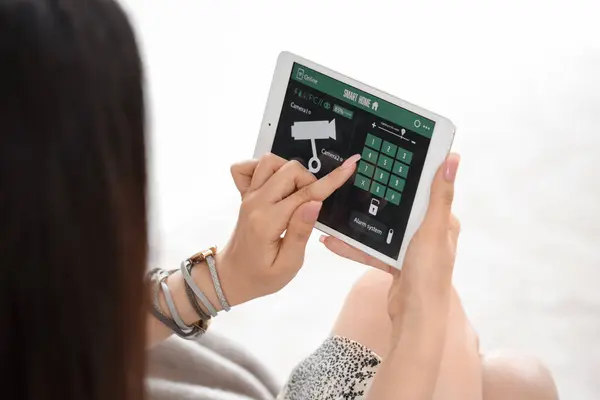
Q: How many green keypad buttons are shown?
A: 12